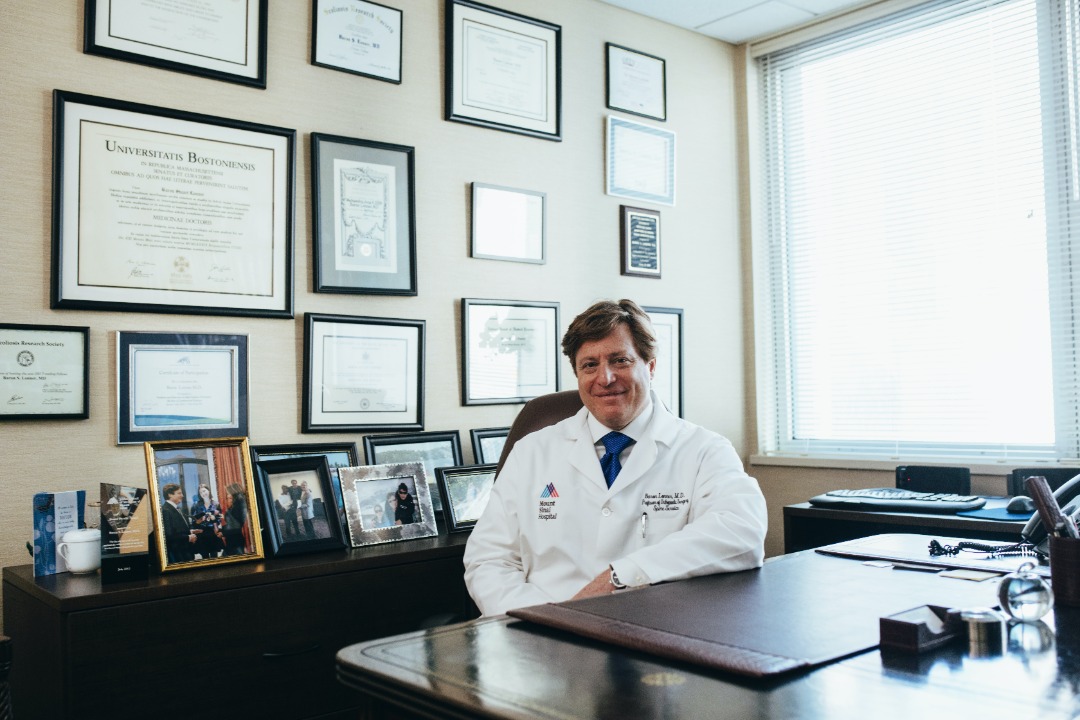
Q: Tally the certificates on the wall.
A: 14